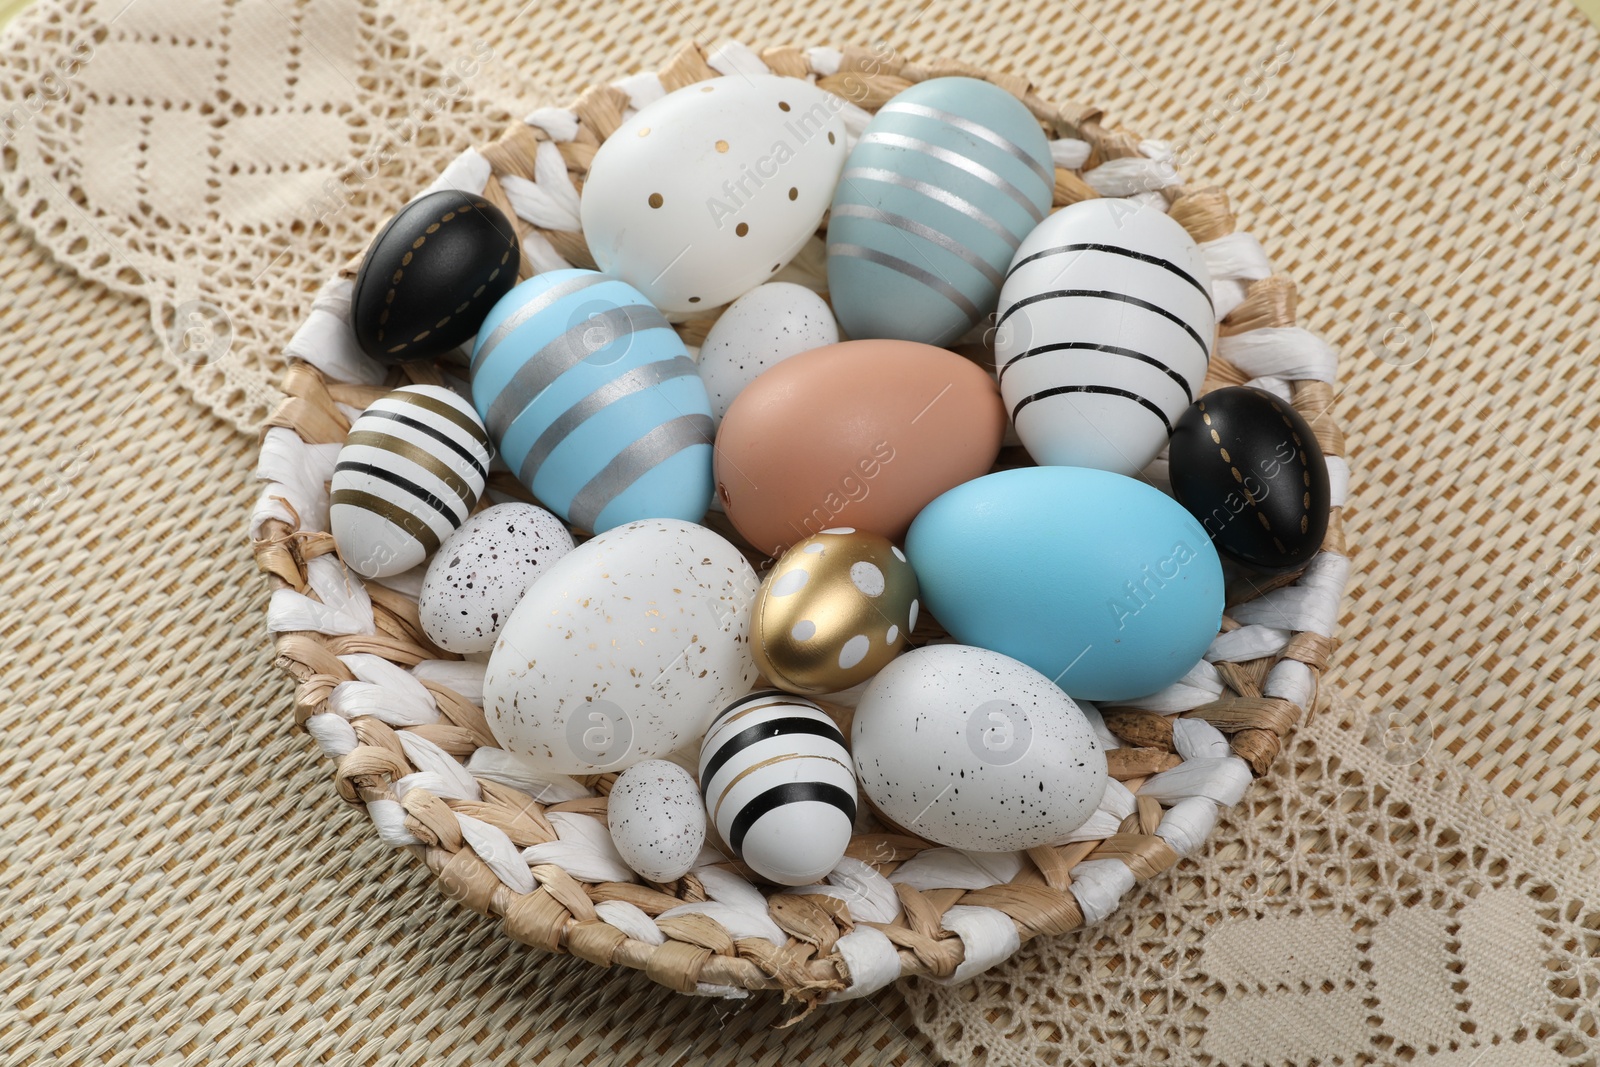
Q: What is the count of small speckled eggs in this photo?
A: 3